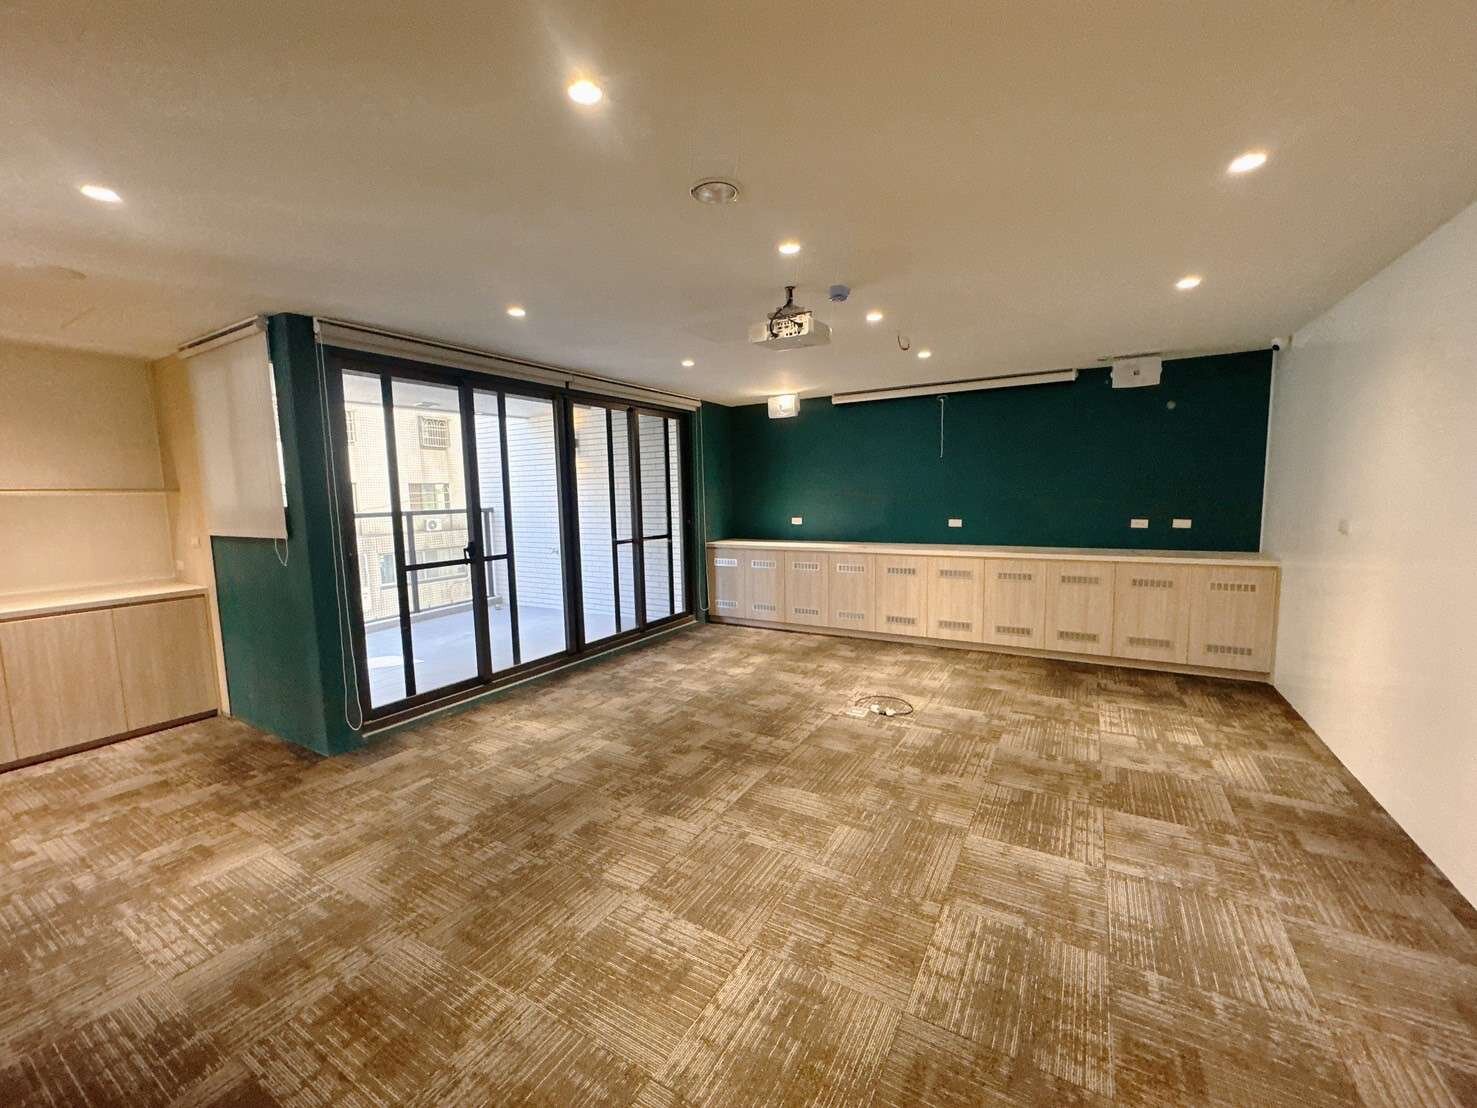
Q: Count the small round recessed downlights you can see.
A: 9